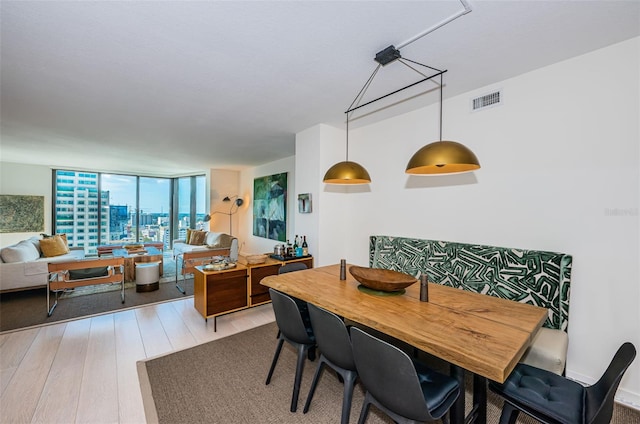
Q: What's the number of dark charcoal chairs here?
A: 5